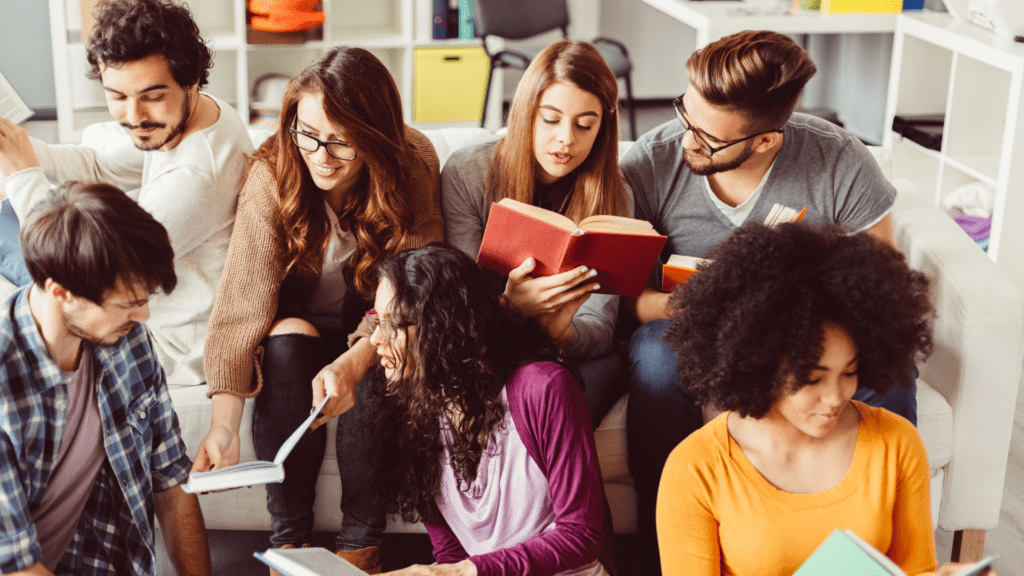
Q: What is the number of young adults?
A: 7